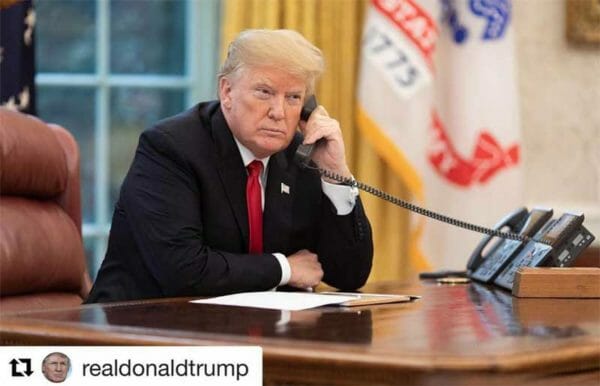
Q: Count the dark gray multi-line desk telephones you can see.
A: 2